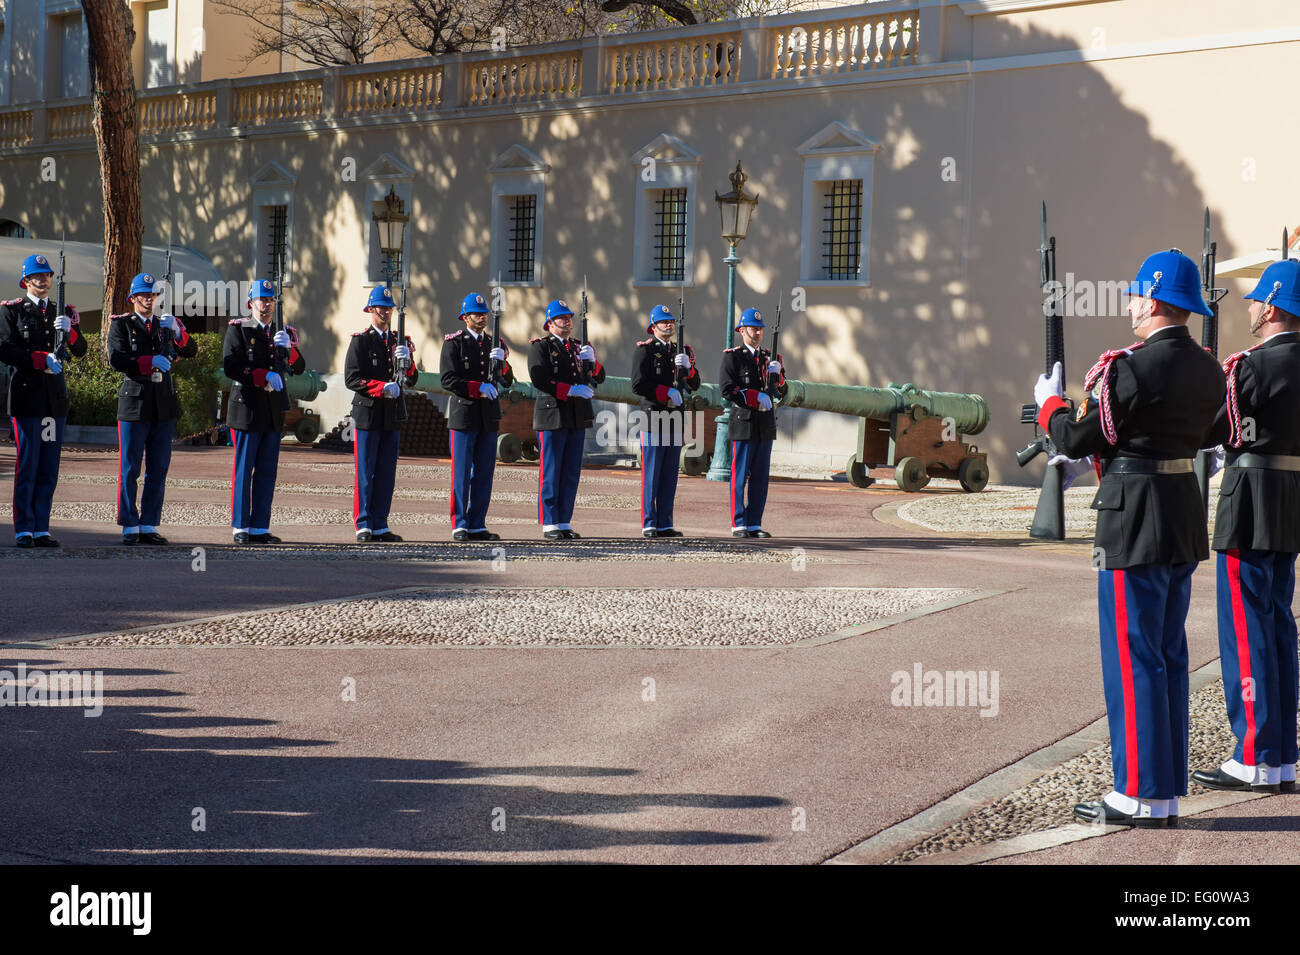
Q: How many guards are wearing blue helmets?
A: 10